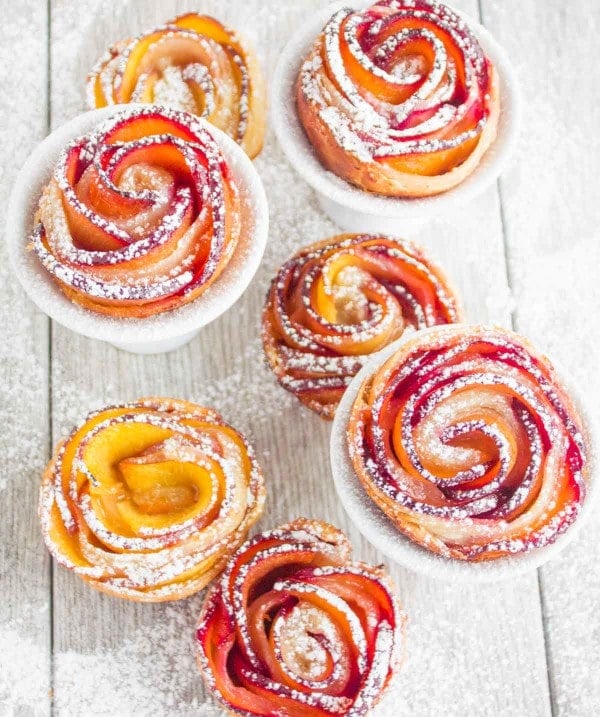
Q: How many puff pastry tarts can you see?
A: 7